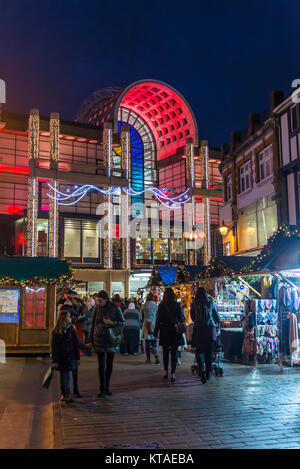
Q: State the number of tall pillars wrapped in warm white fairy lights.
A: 6